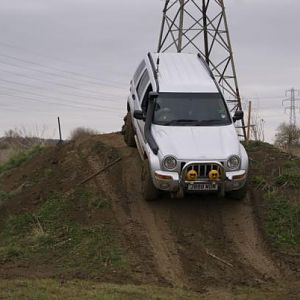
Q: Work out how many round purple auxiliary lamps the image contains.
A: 0